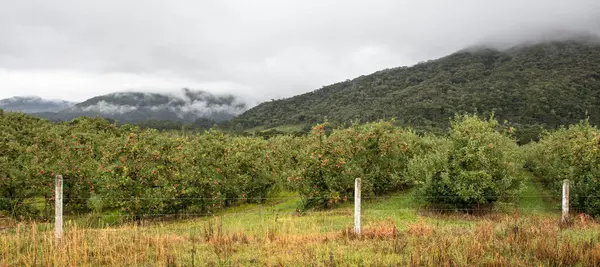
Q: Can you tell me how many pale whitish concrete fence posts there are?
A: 3